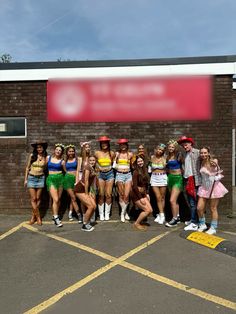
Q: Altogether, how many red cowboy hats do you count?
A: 3